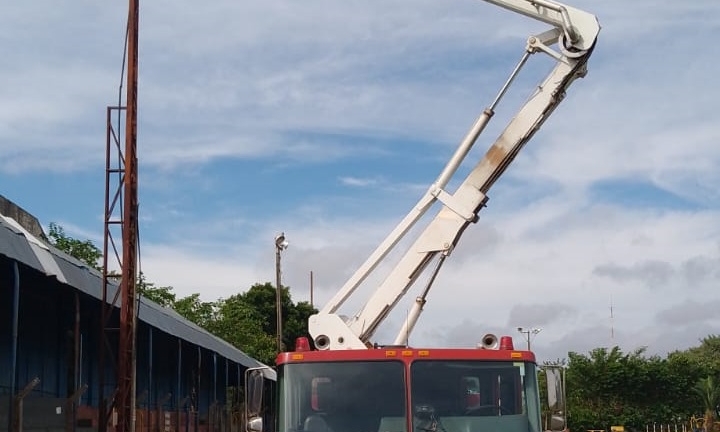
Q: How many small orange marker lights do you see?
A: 5